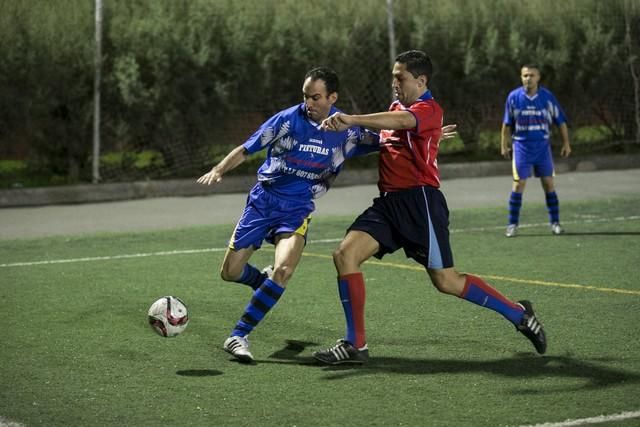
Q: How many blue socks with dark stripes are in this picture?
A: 4